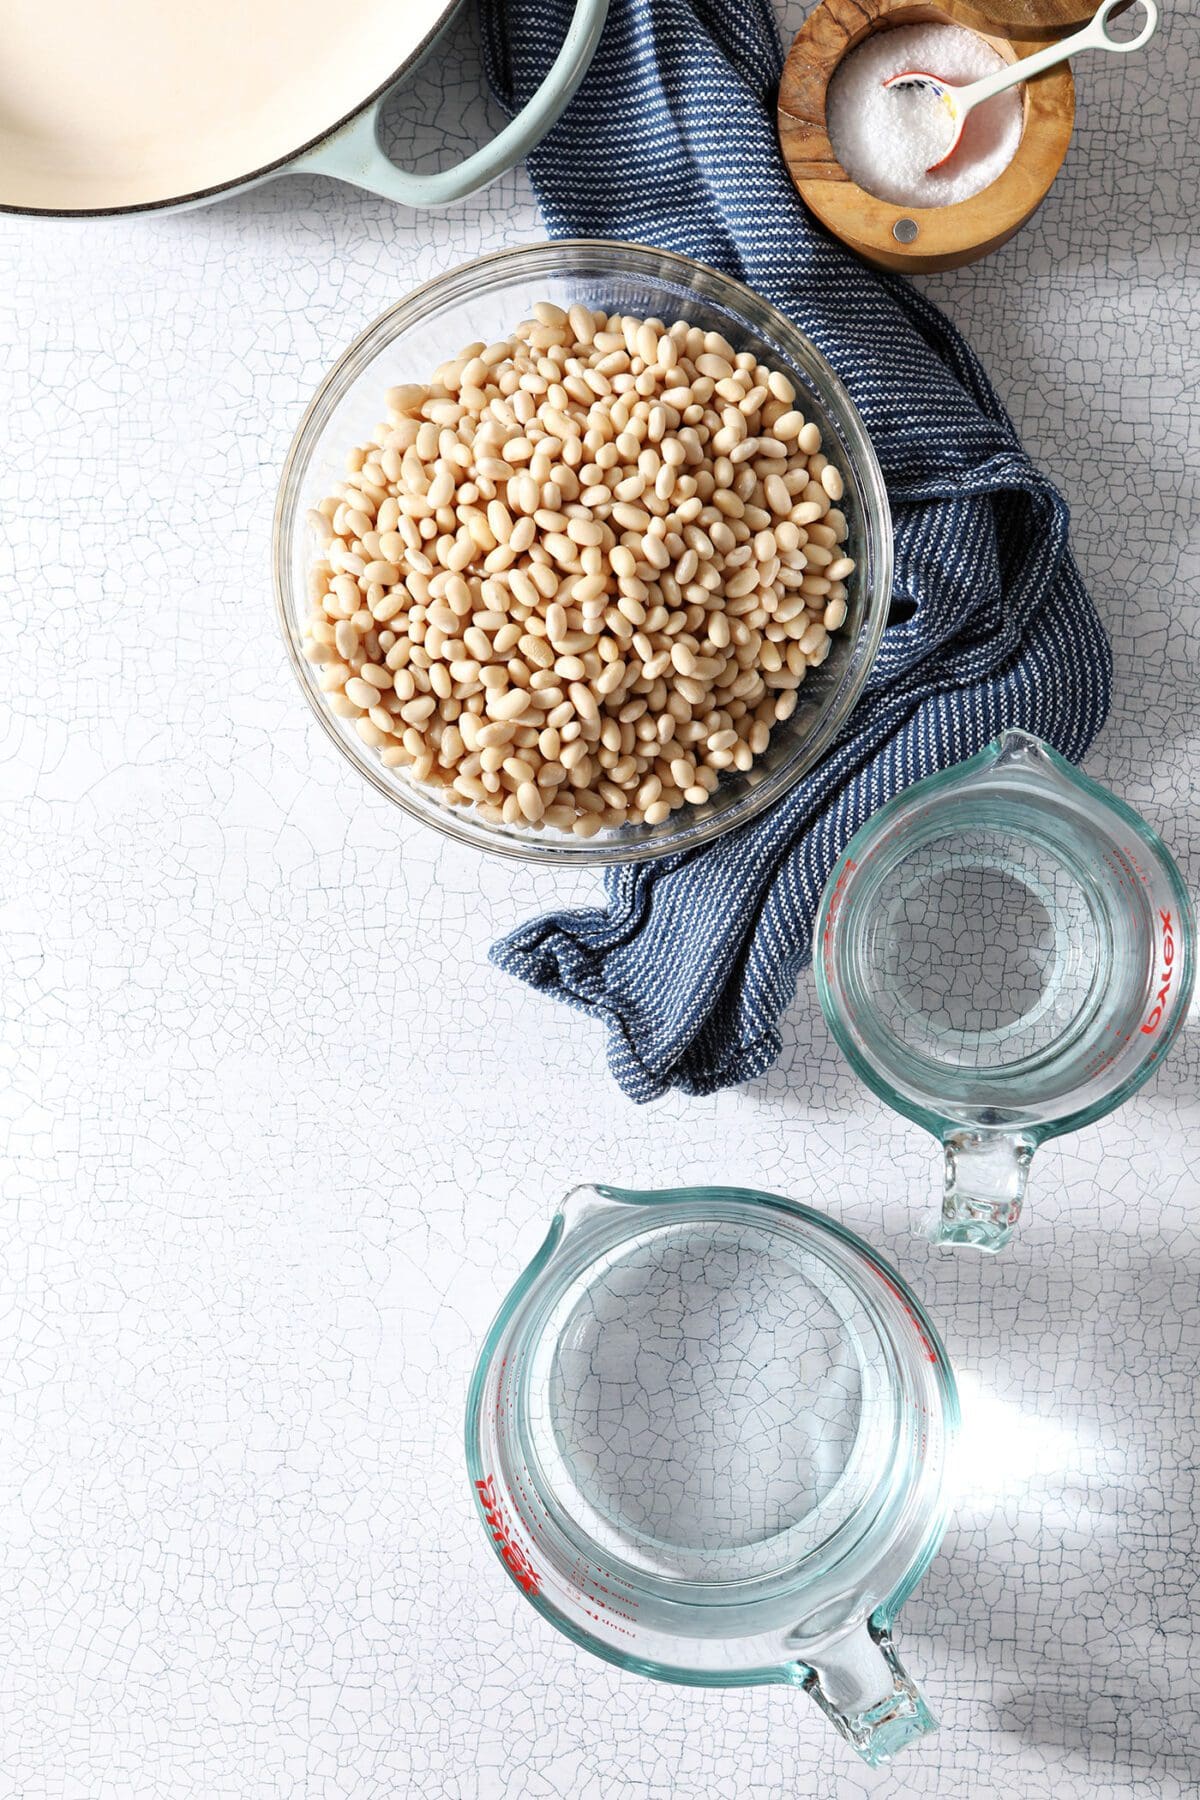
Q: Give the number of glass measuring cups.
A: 2